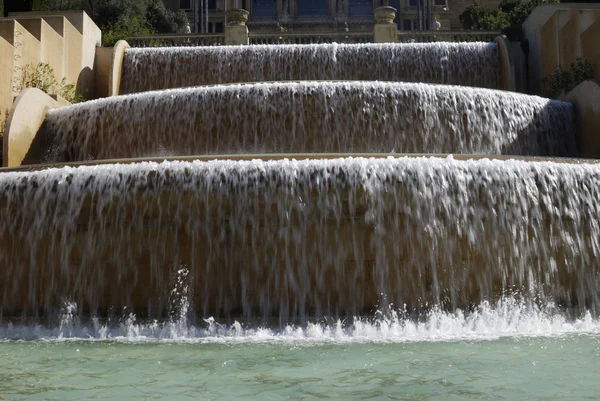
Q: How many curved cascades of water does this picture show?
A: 3